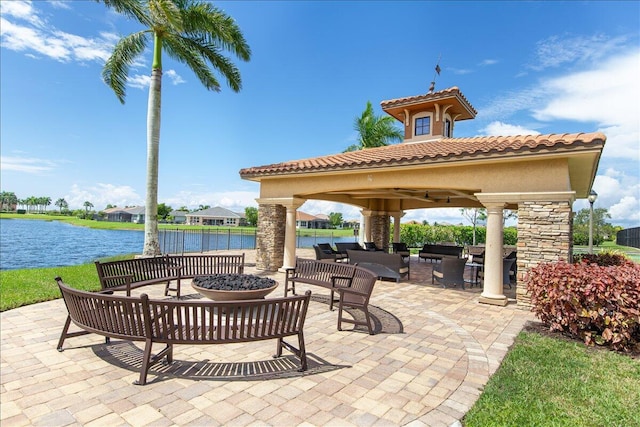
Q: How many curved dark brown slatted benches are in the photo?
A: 3